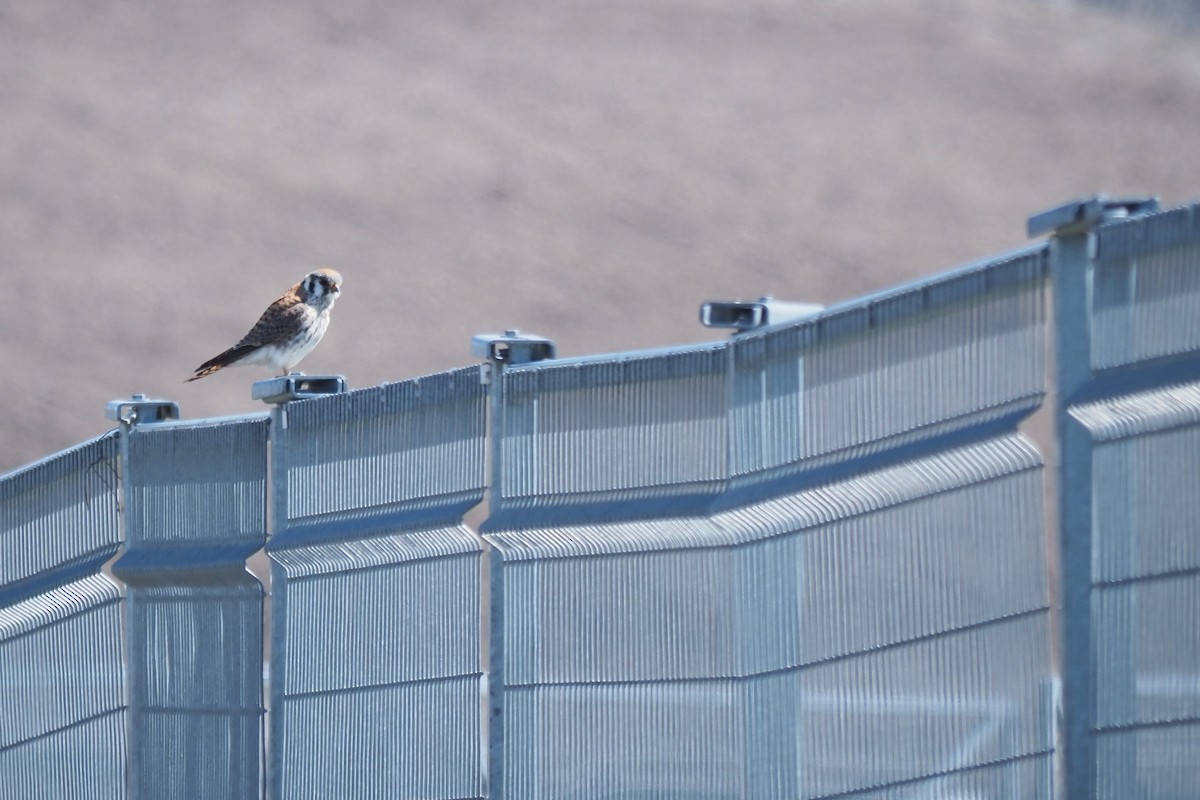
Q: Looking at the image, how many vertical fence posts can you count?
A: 5